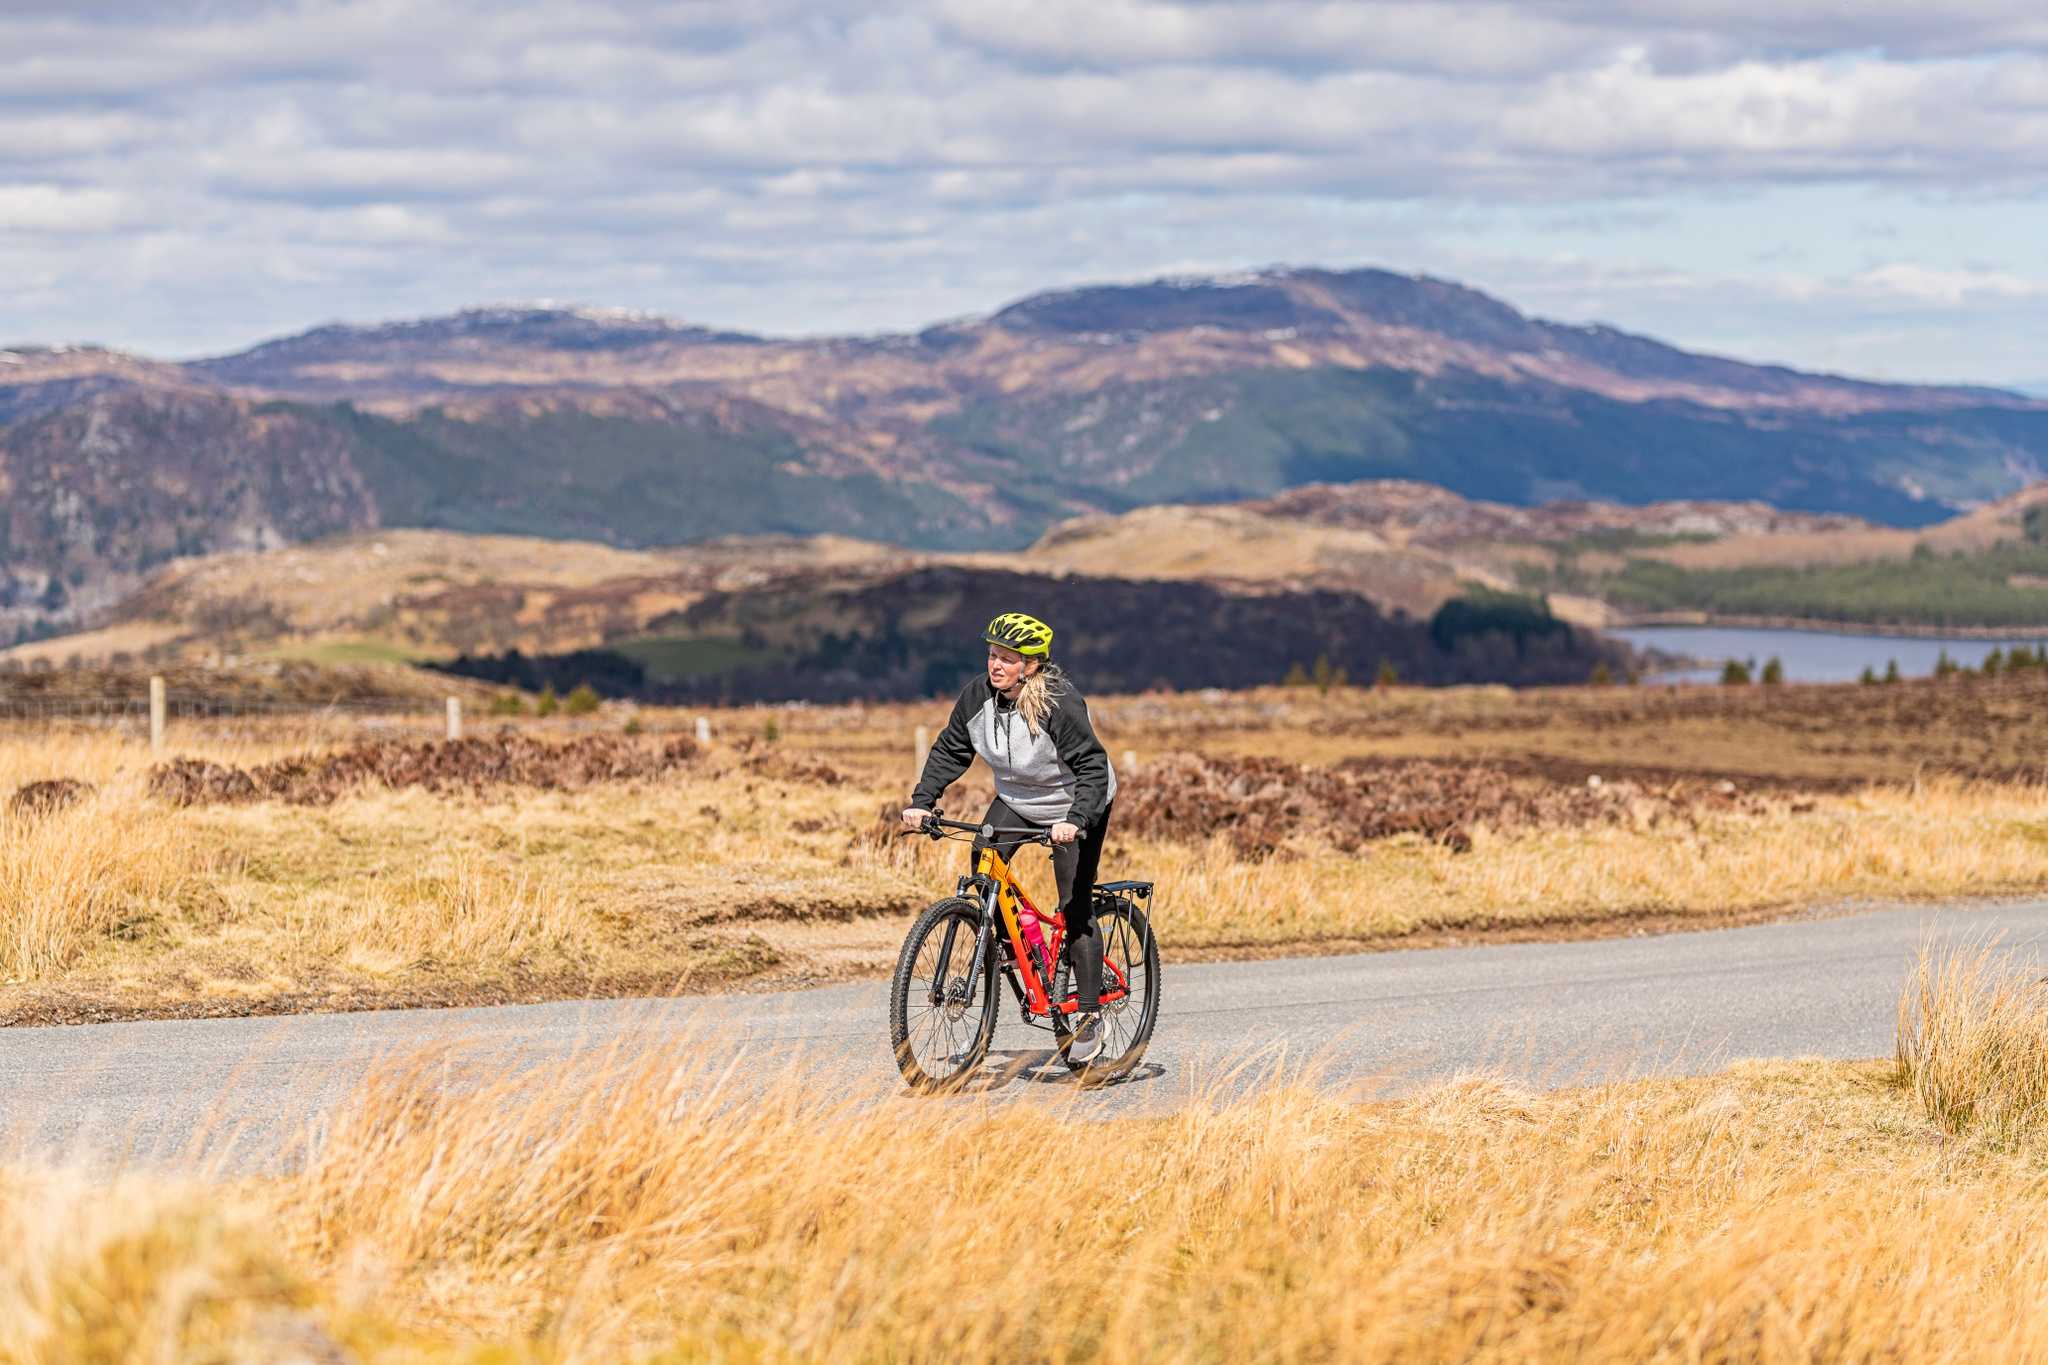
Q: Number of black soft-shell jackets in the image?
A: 0